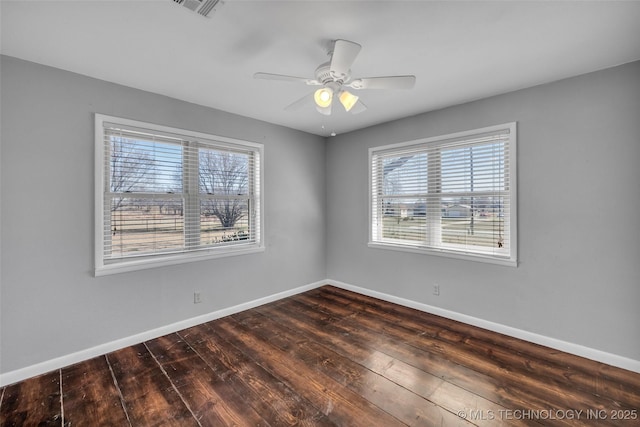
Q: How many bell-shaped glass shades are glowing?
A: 2